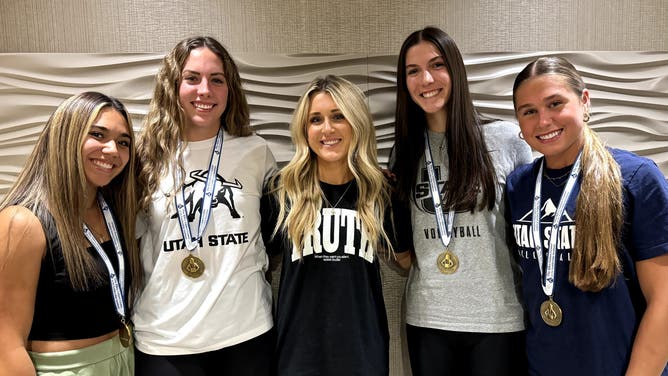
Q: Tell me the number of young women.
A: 5